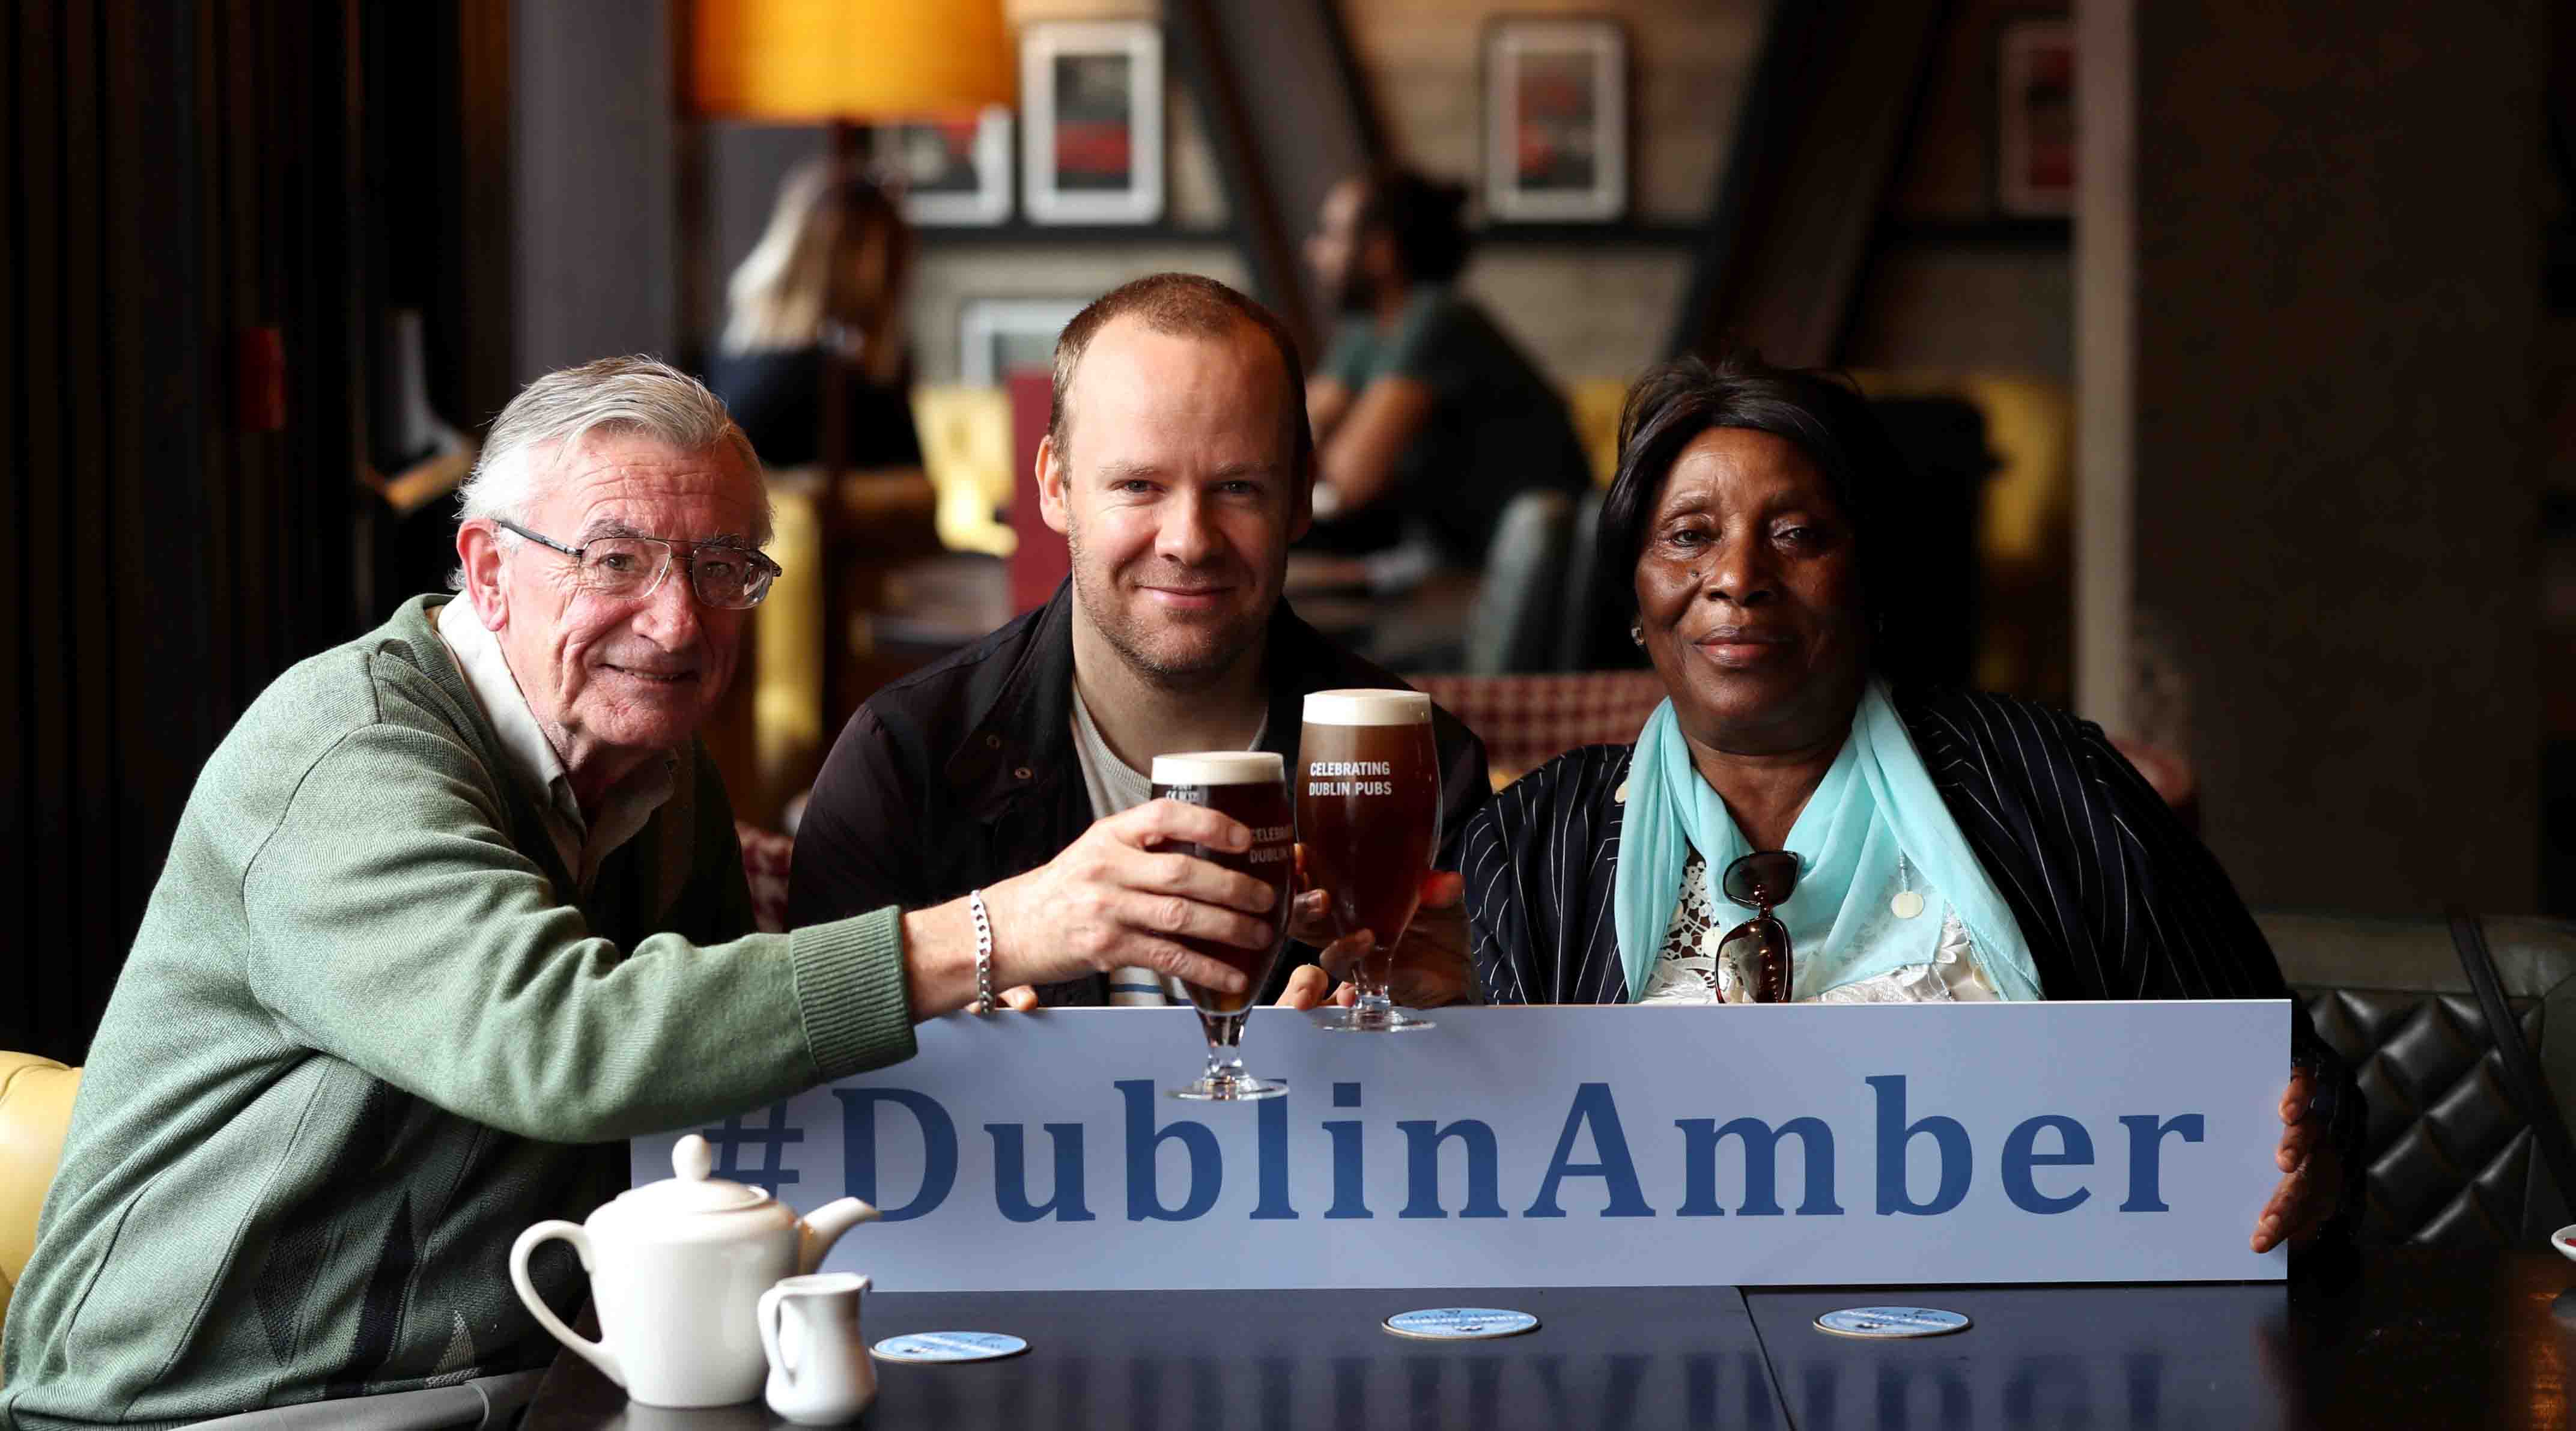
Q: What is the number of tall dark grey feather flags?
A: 0